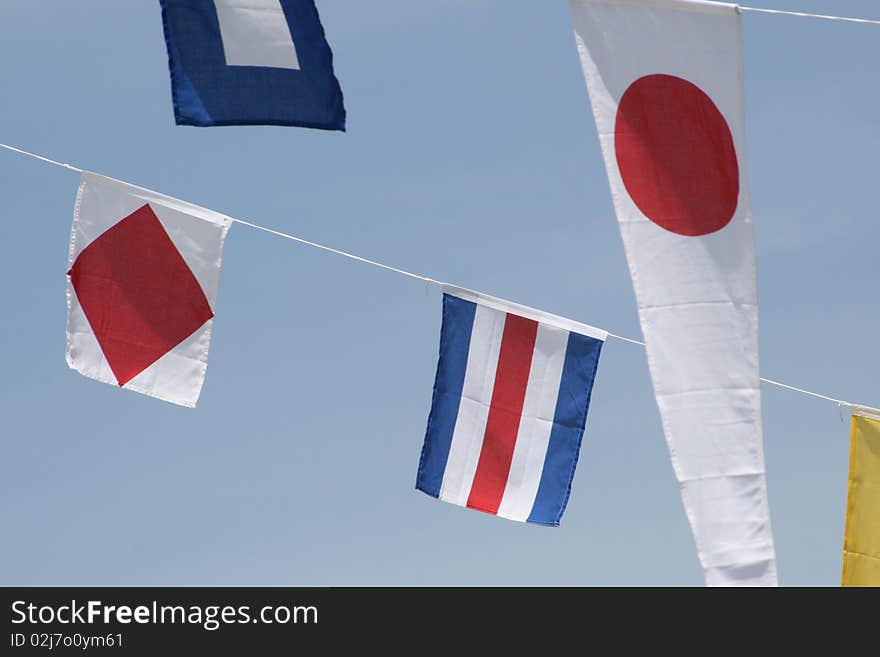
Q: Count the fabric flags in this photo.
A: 5